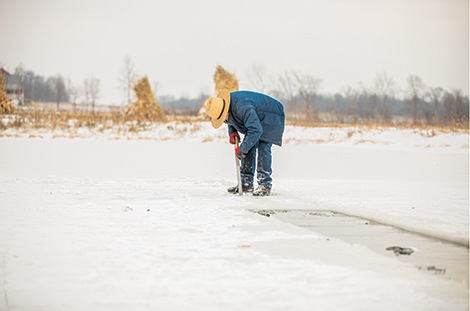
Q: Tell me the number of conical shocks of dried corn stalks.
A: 3